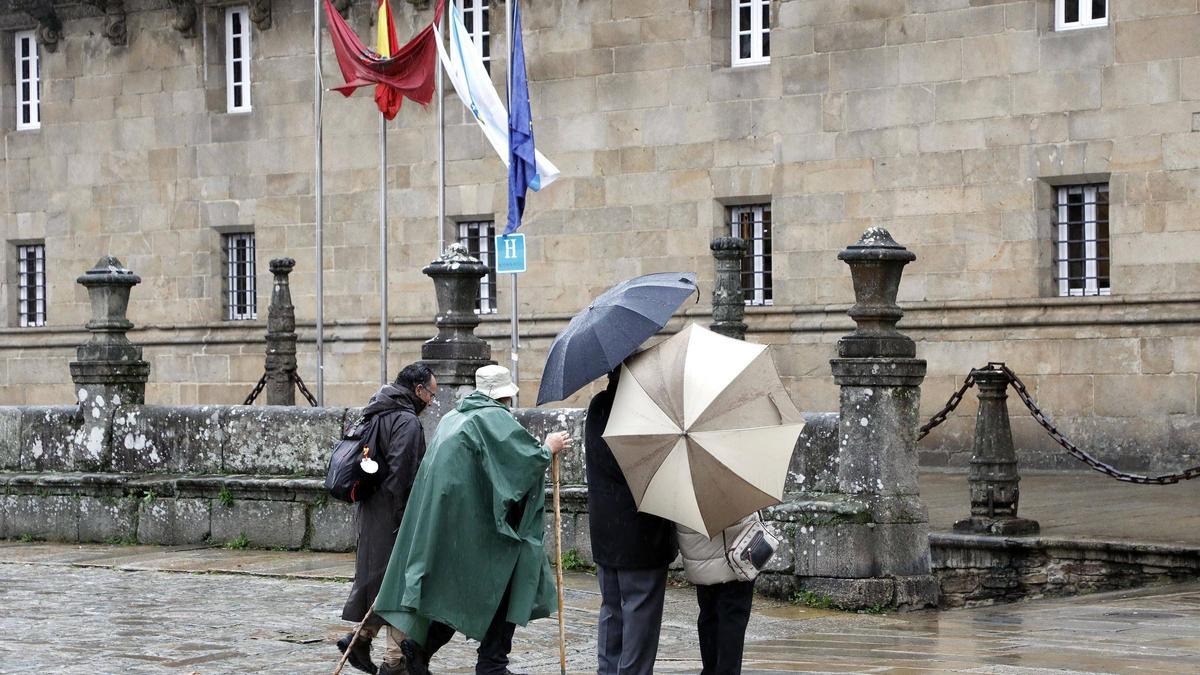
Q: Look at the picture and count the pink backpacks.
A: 0